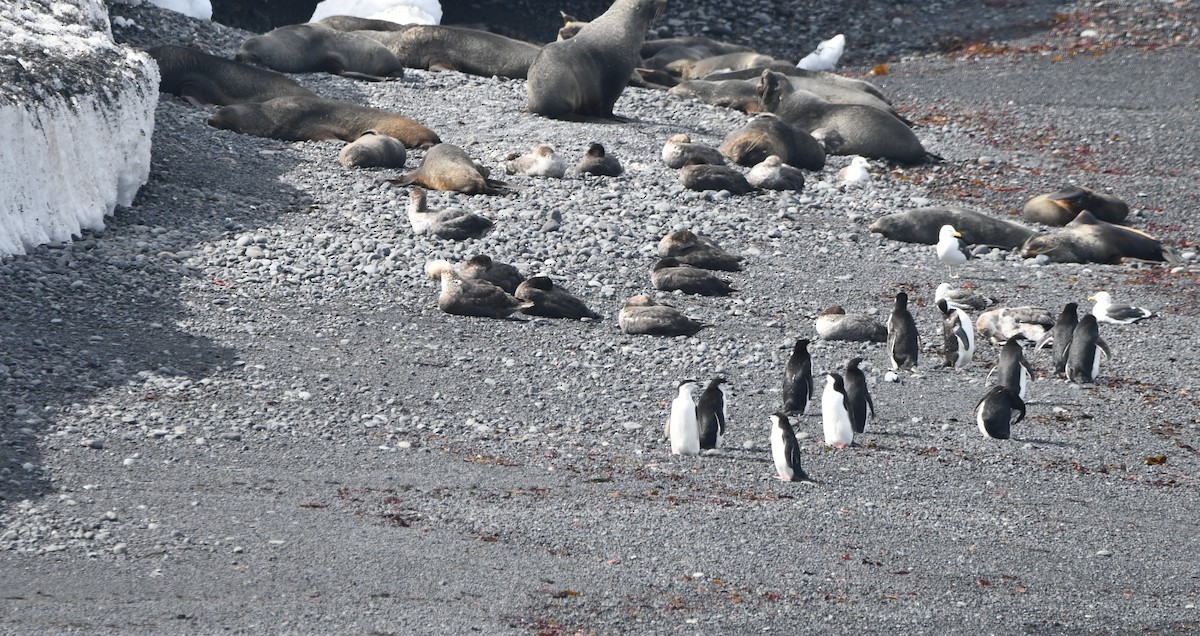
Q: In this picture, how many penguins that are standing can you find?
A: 12